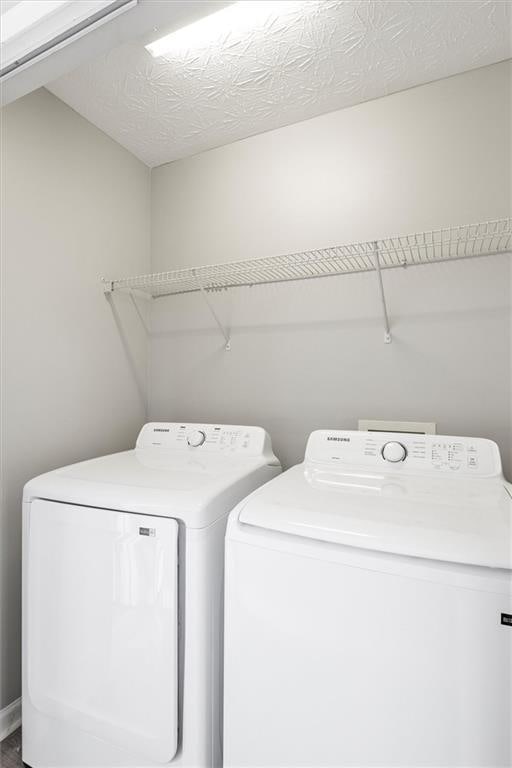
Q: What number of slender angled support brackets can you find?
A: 2